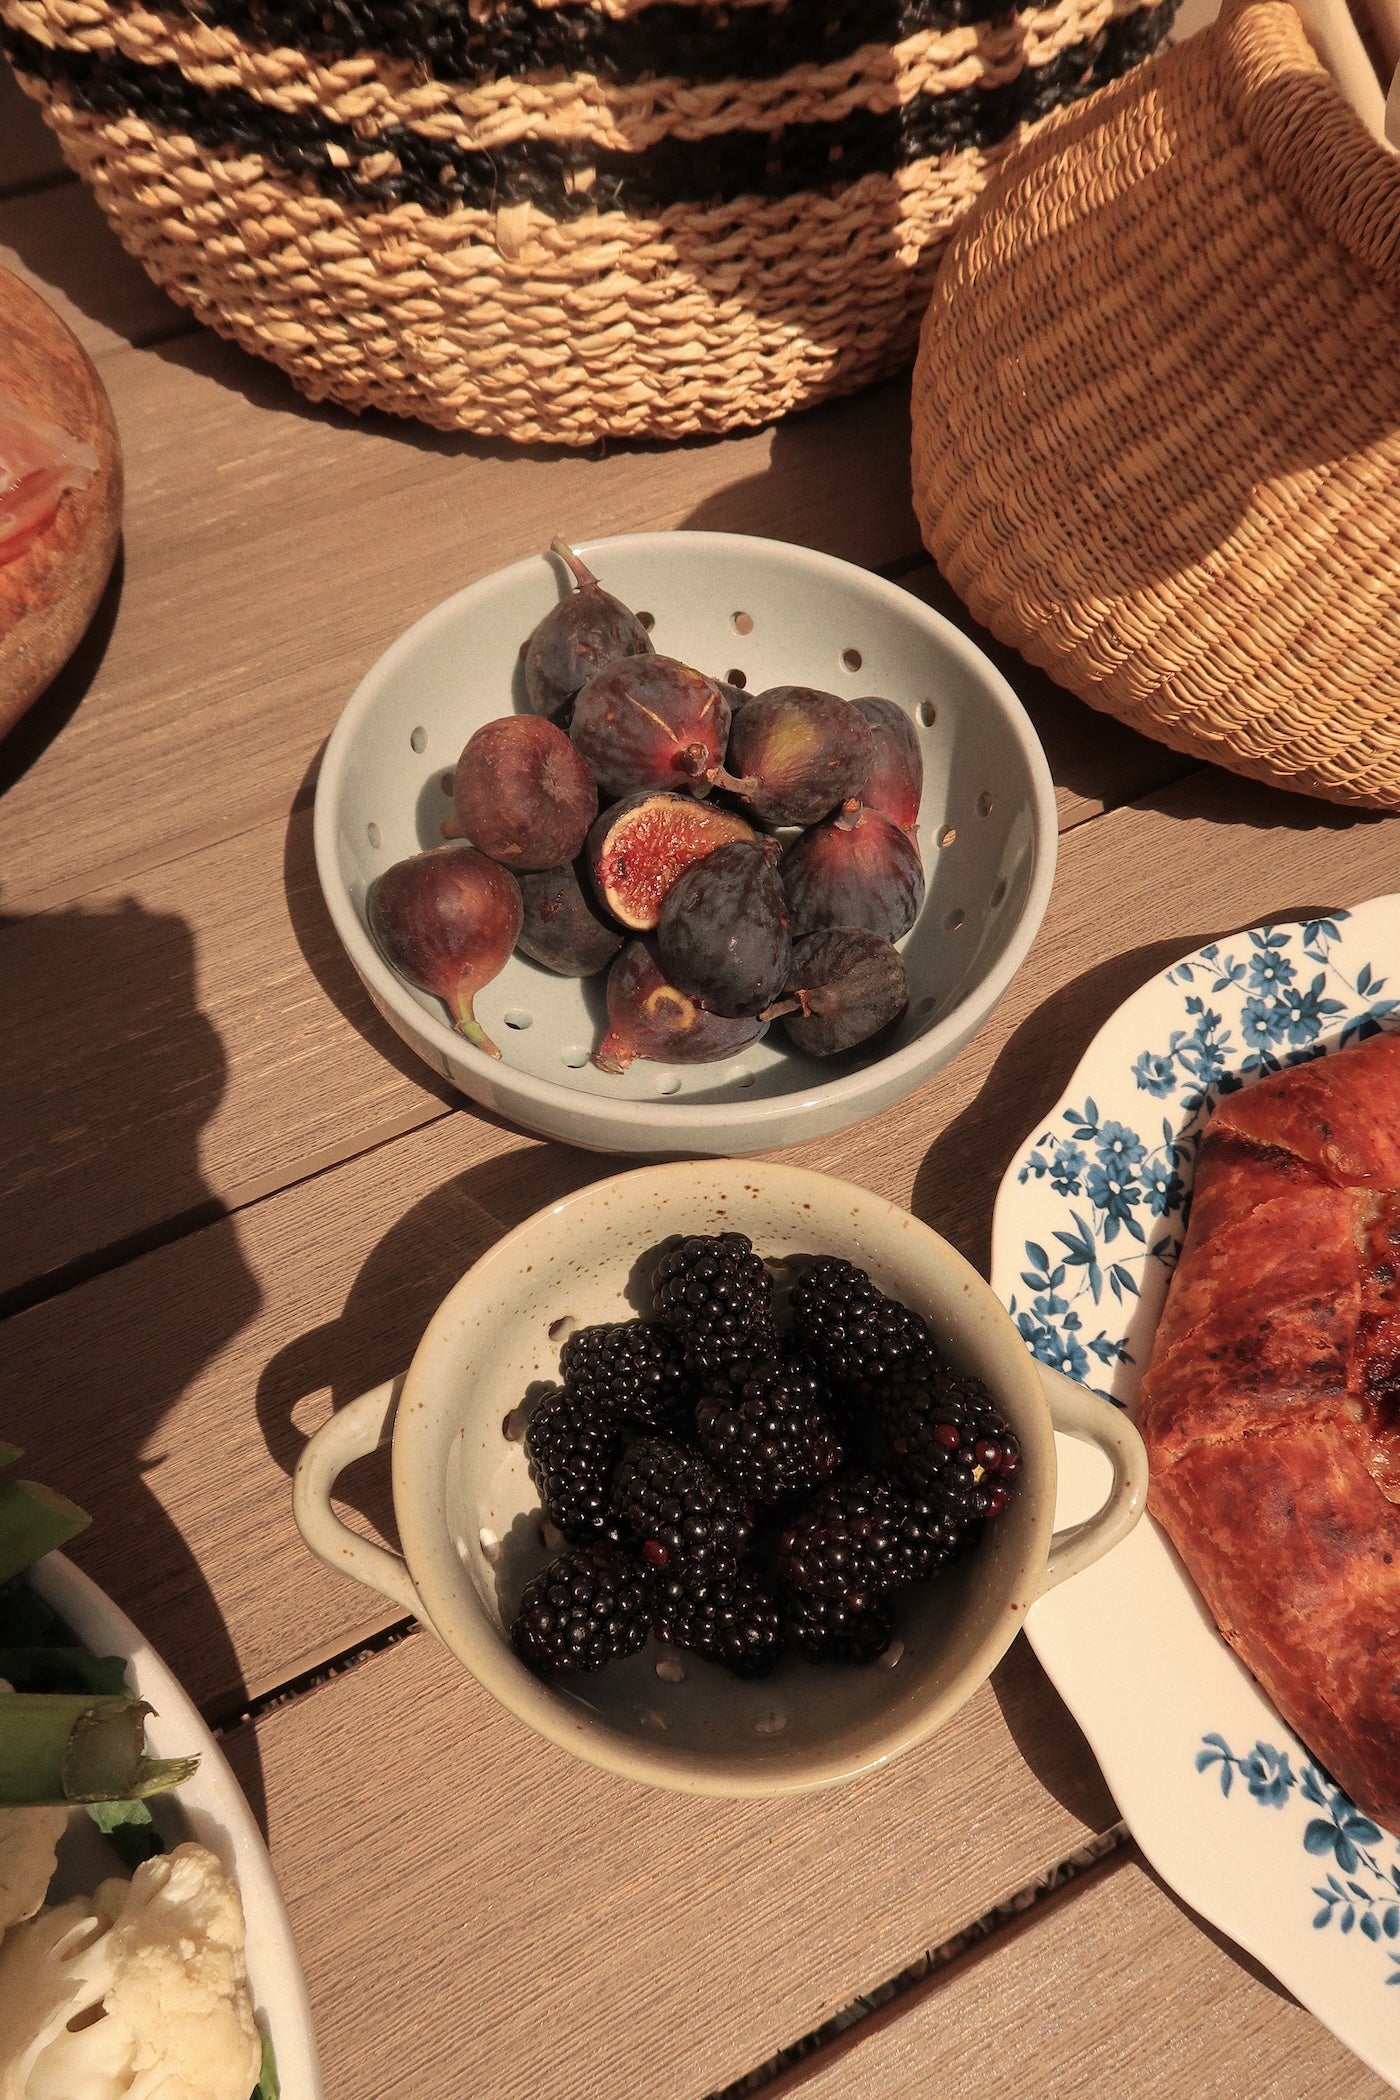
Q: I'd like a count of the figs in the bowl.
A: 13